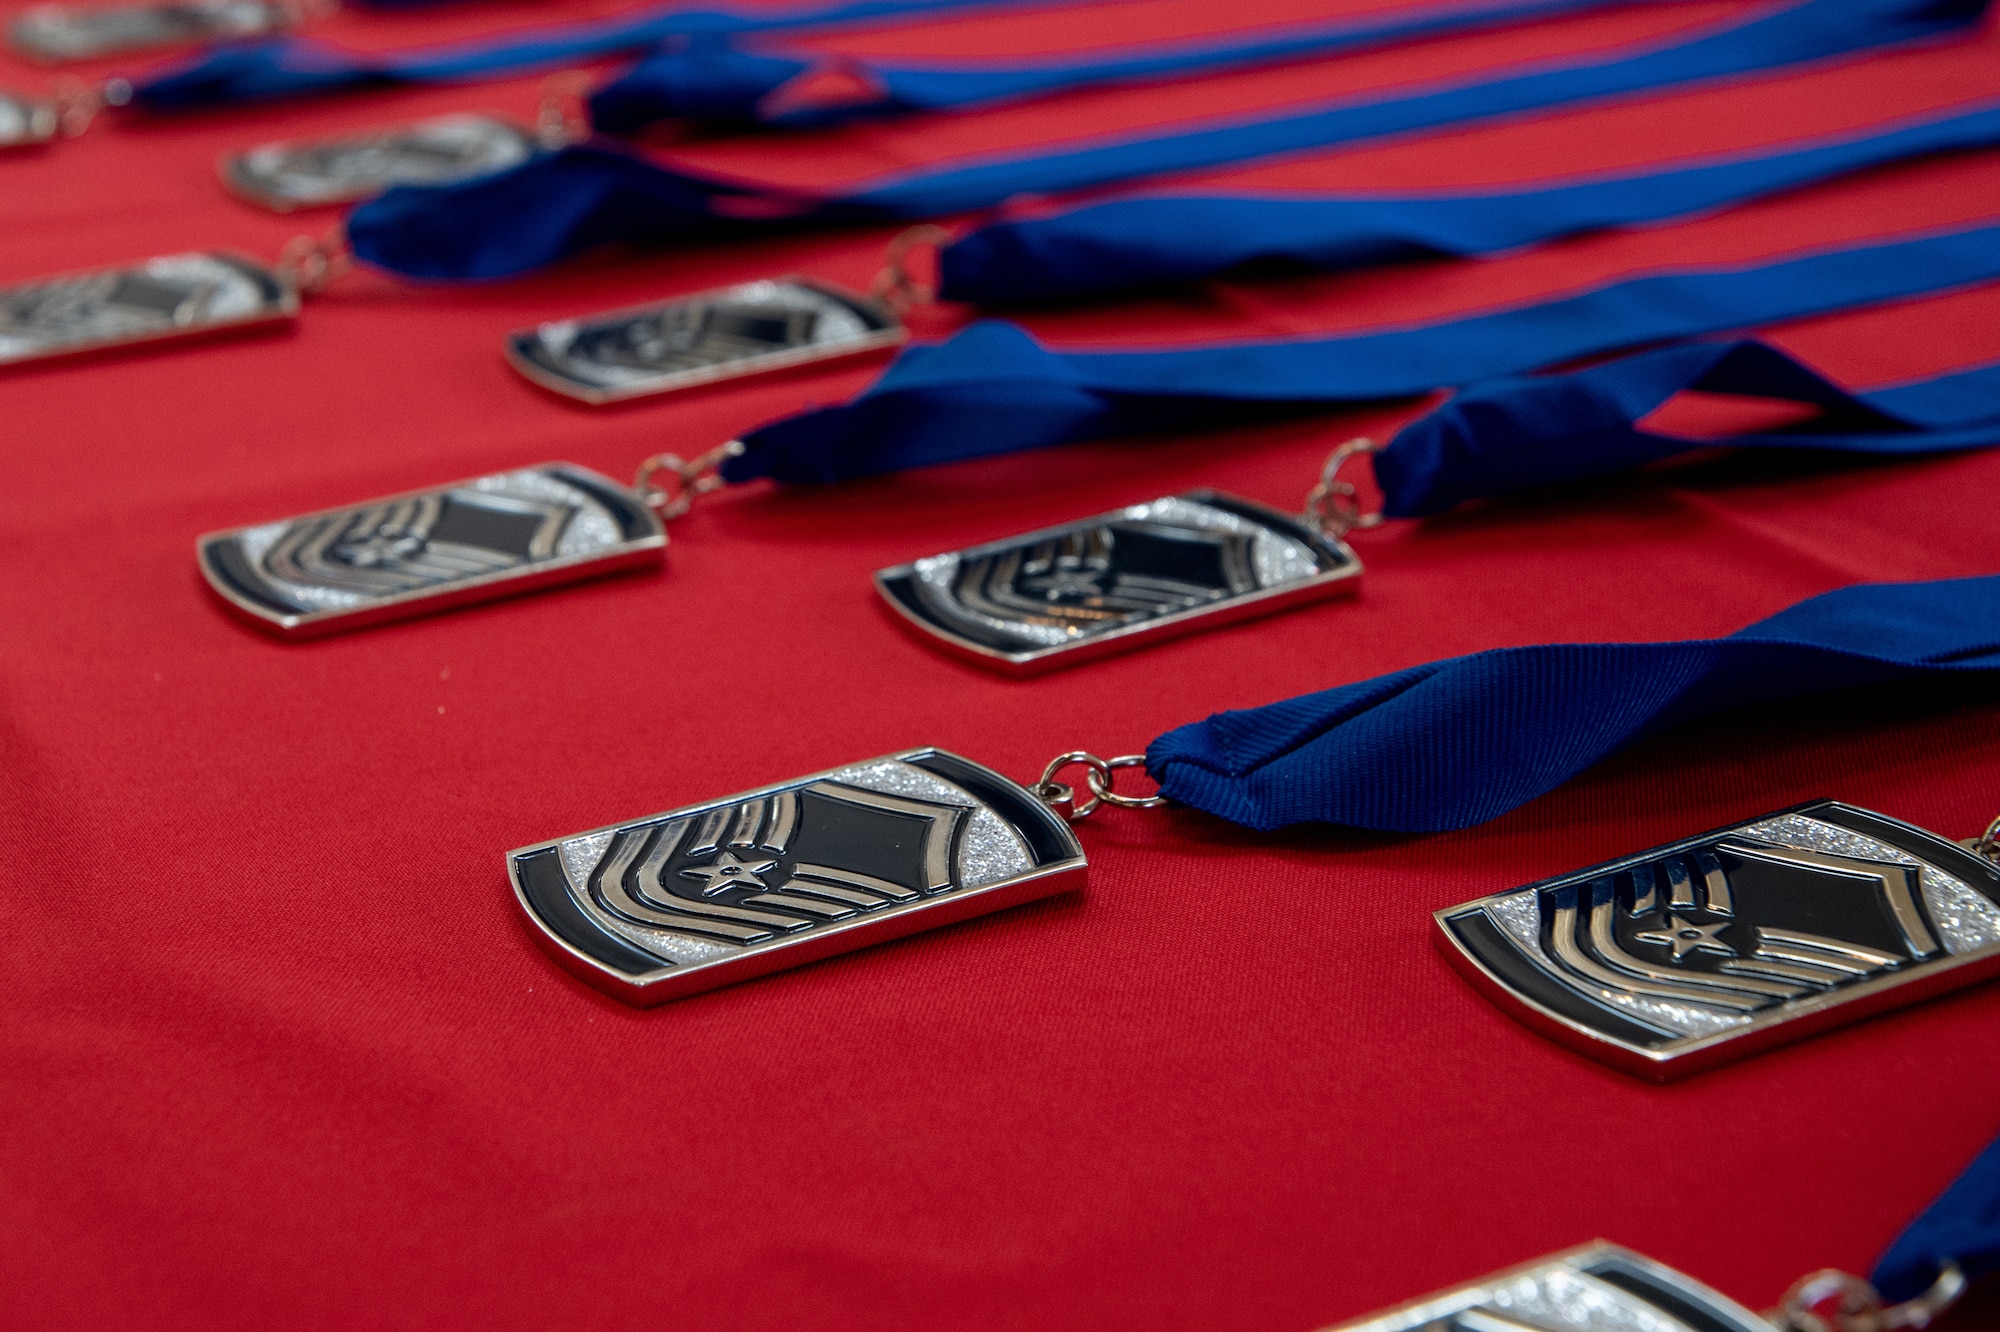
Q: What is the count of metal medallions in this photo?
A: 10